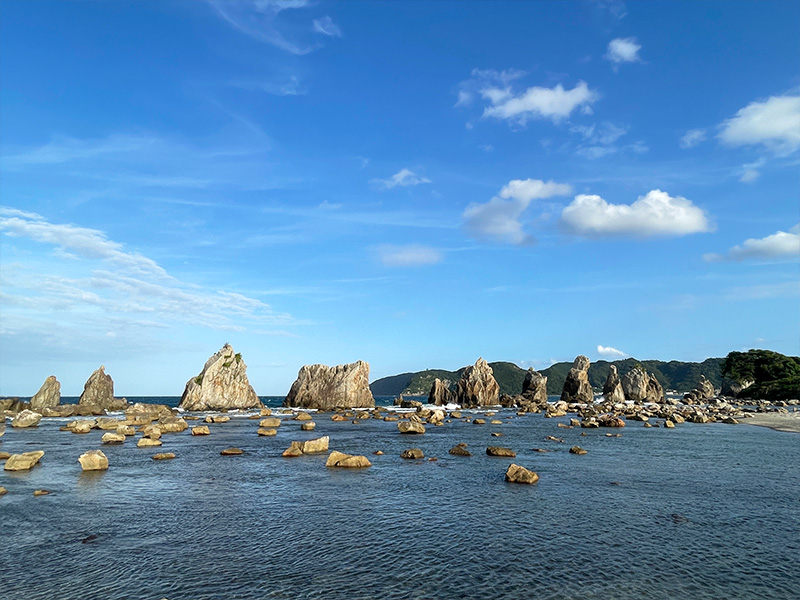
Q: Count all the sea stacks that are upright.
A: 11